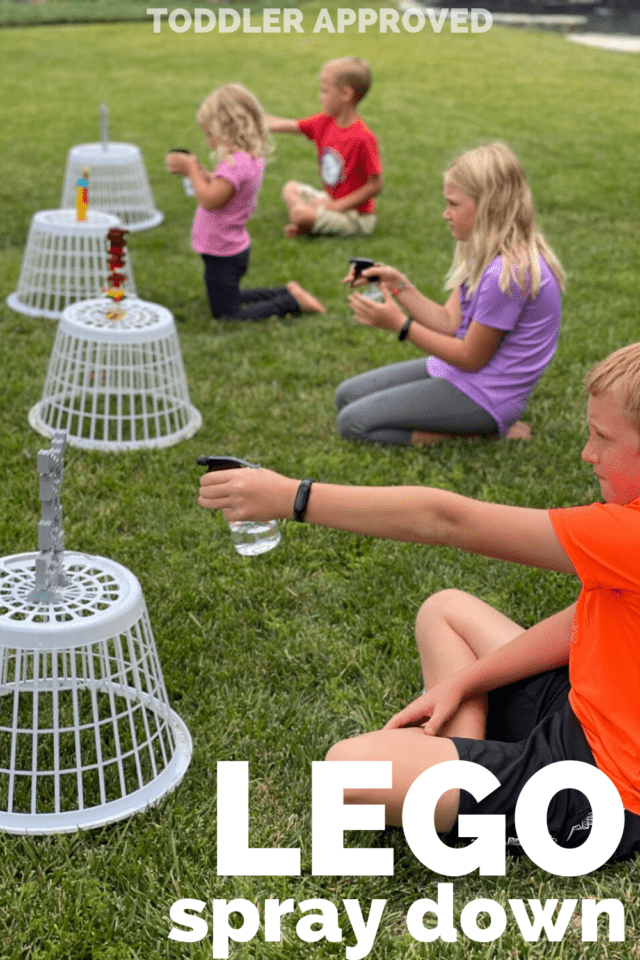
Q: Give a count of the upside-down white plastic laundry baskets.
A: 4